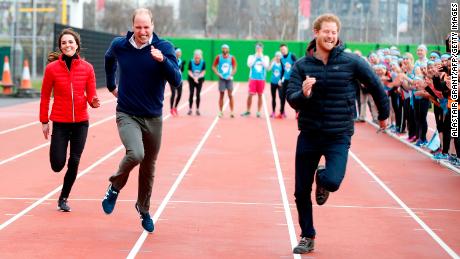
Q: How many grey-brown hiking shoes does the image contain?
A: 2